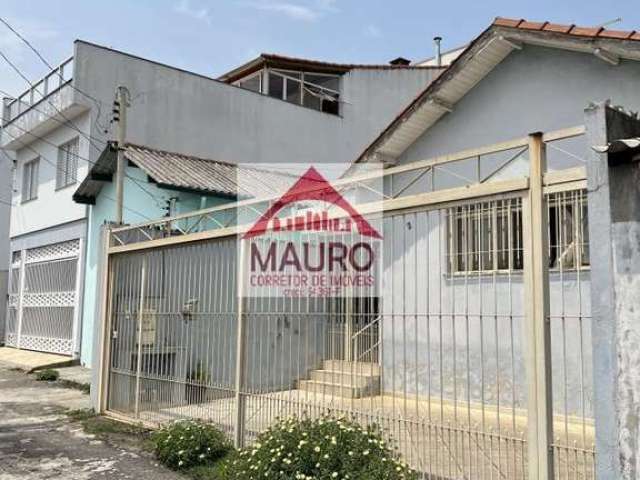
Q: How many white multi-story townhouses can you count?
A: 1